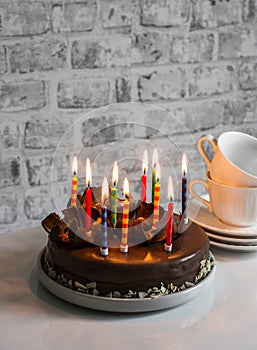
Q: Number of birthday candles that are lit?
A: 10